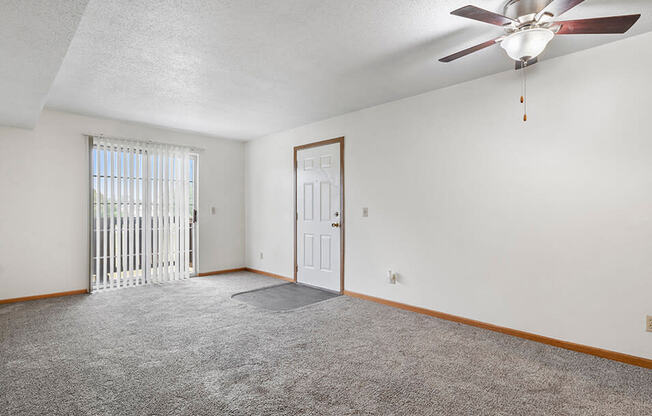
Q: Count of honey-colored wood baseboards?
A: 4